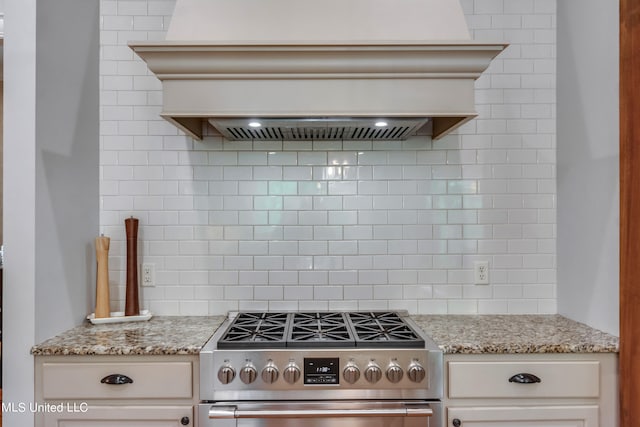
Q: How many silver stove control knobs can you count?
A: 8